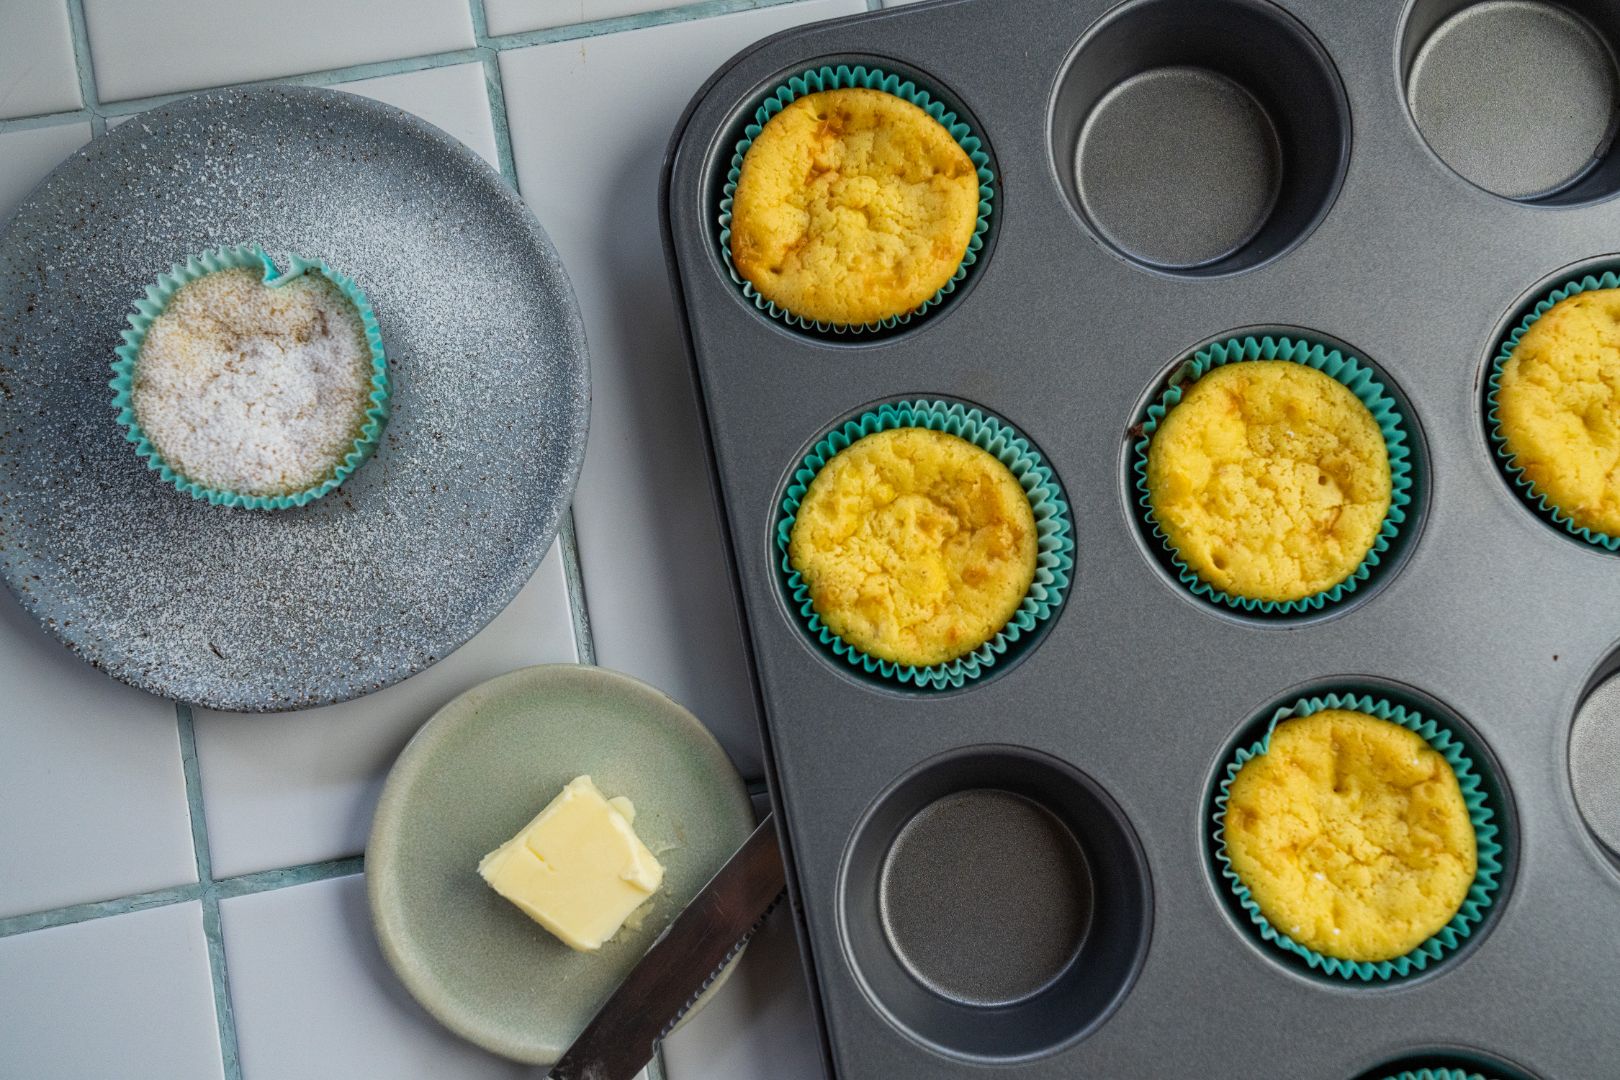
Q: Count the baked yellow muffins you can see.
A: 5